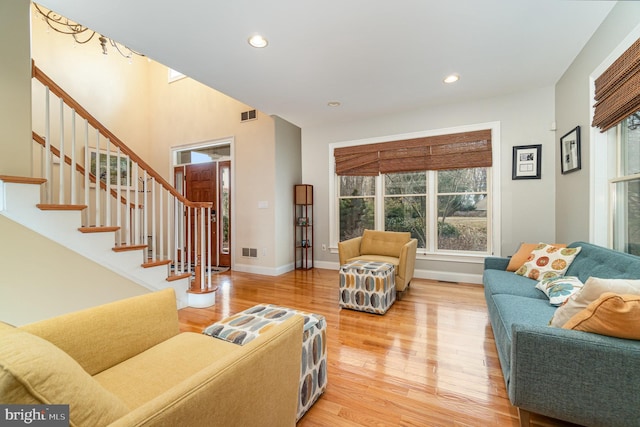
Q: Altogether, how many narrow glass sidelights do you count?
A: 2